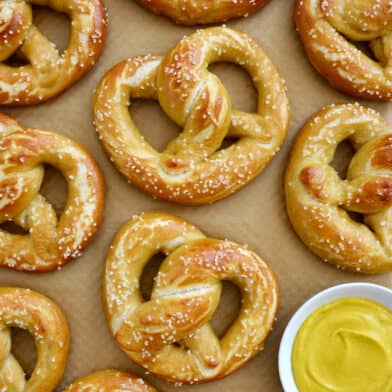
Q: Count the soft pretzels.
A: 9